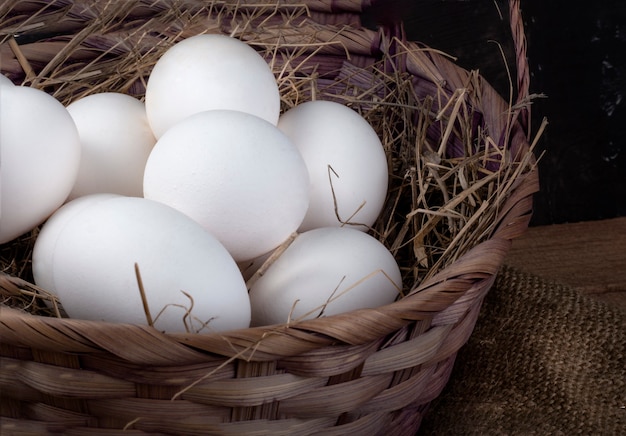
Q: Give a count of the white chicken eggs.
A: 9